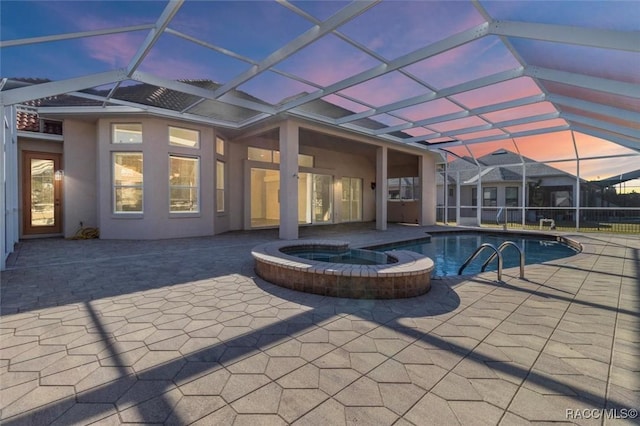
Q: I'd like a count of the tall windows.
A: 3